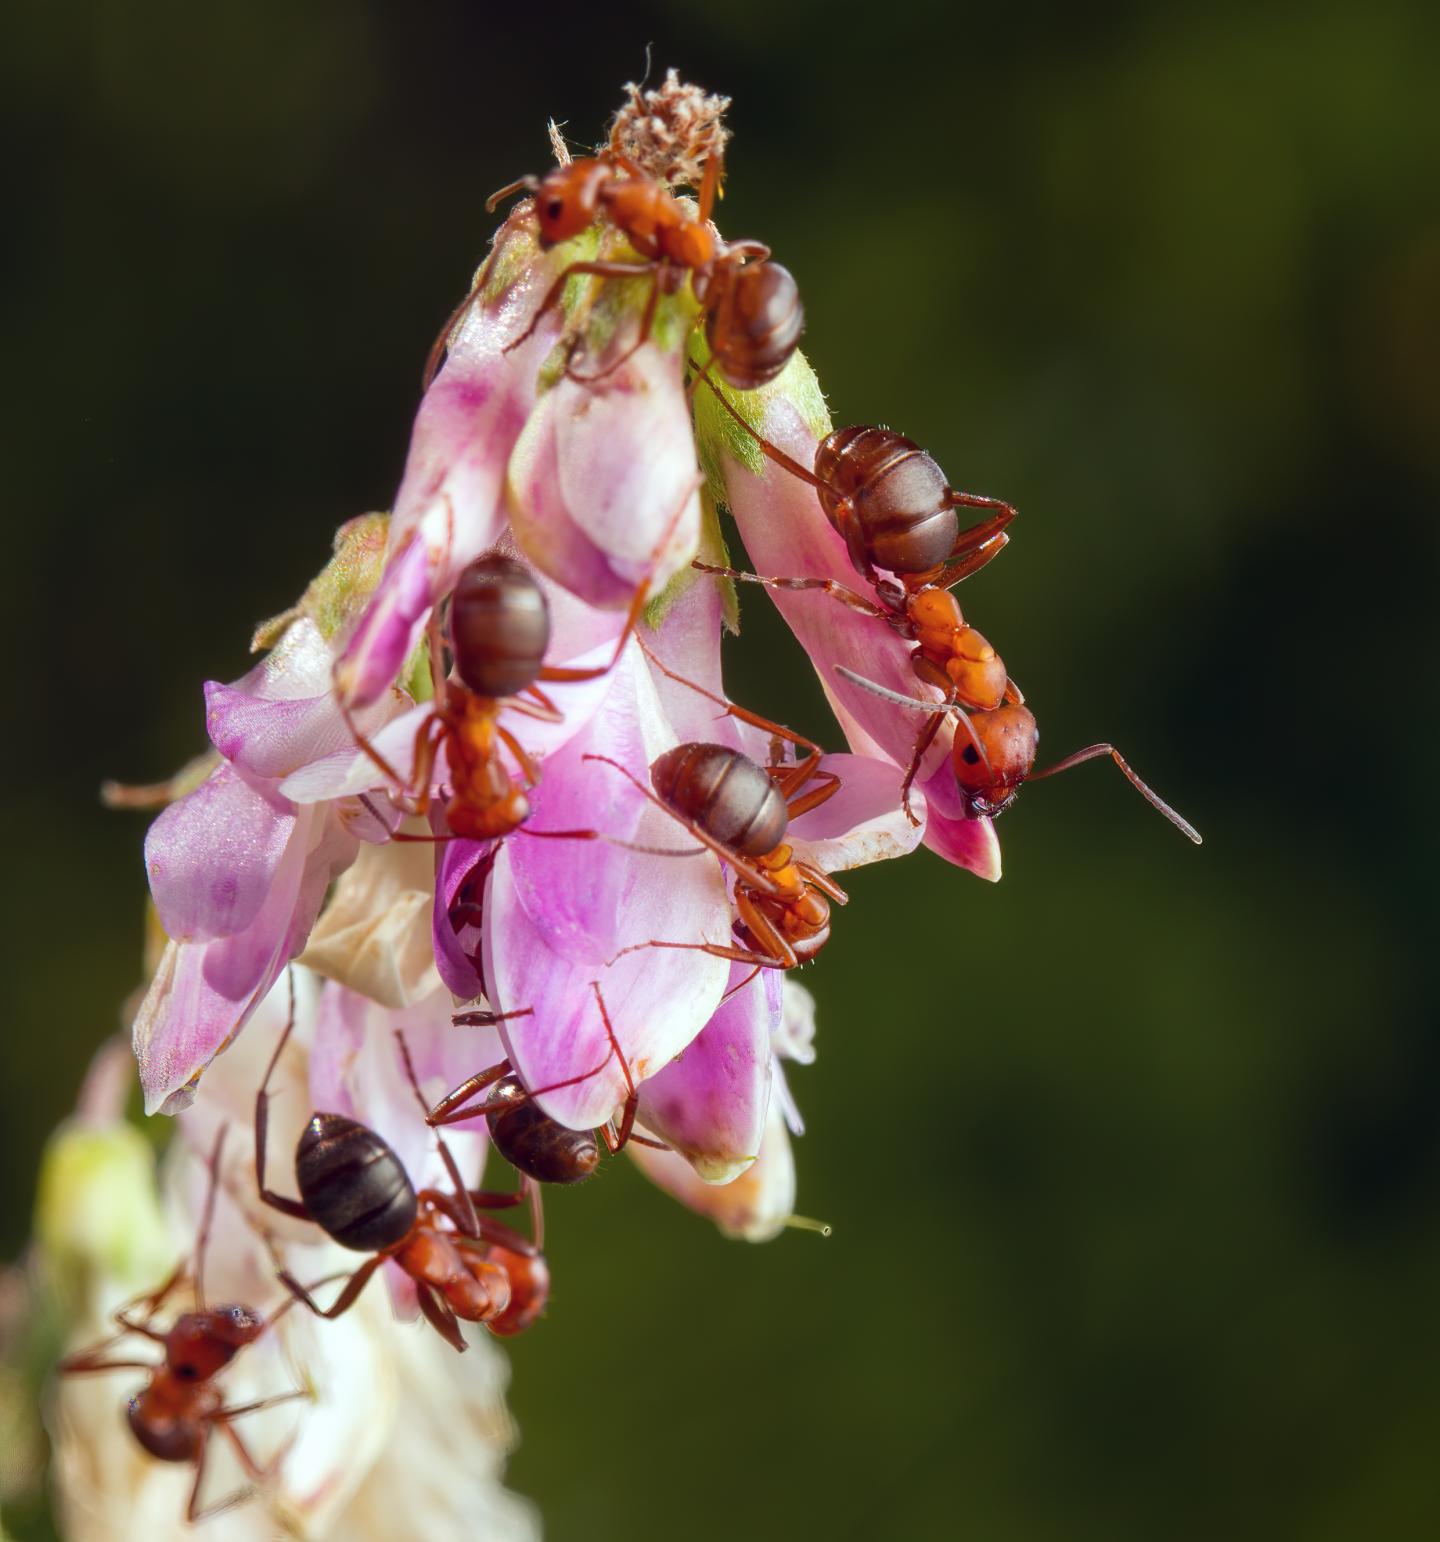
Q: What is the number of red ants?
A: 7